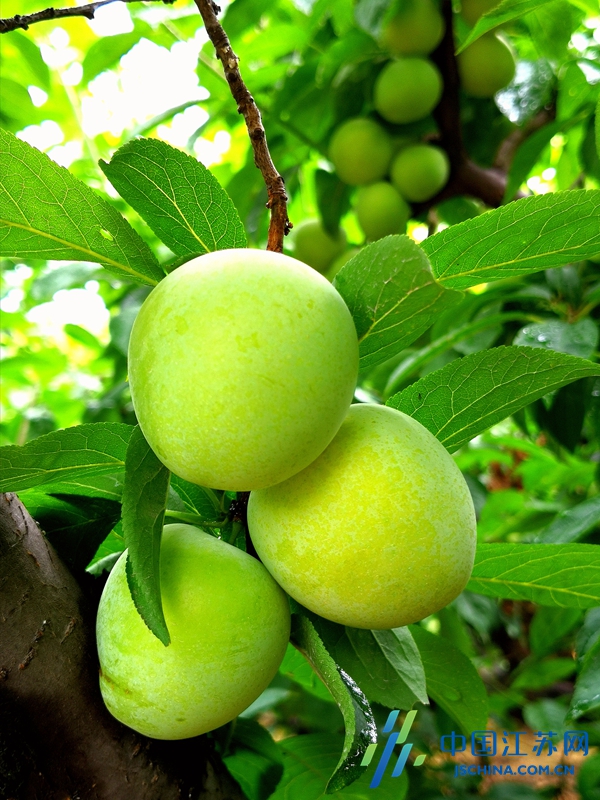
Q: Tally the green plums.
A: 12